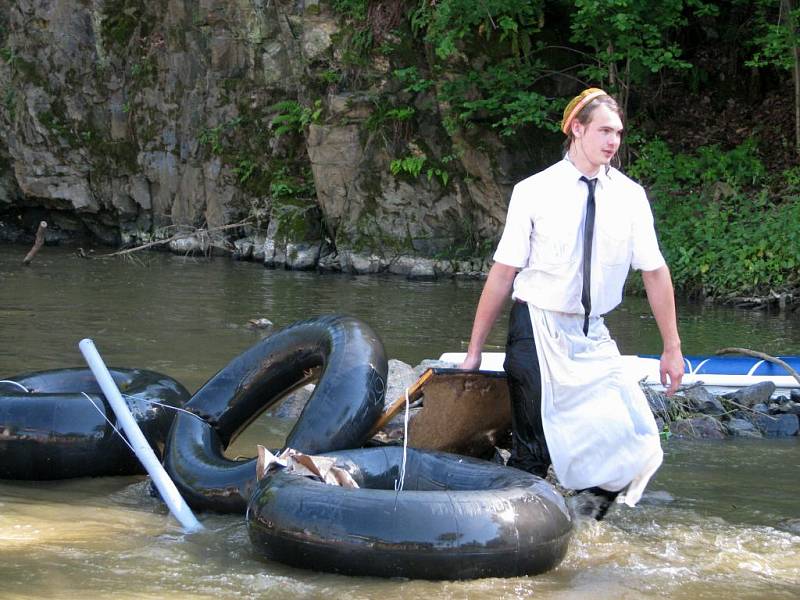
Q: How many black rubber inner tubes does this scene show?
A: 3